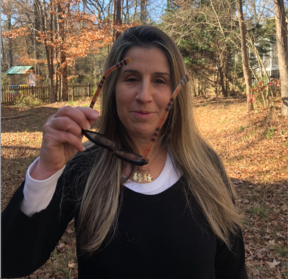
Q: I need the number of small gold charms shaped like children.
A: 4